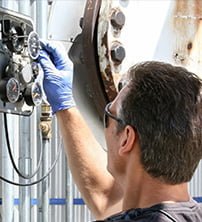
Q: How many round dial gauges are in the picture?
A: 3